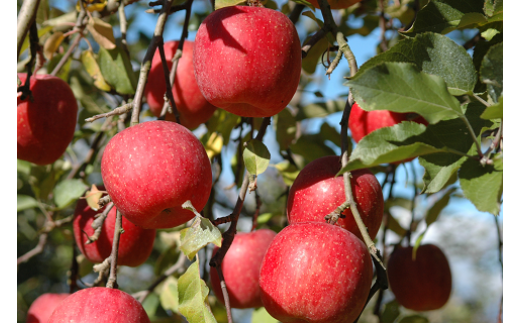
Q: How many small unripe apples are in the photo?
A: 0